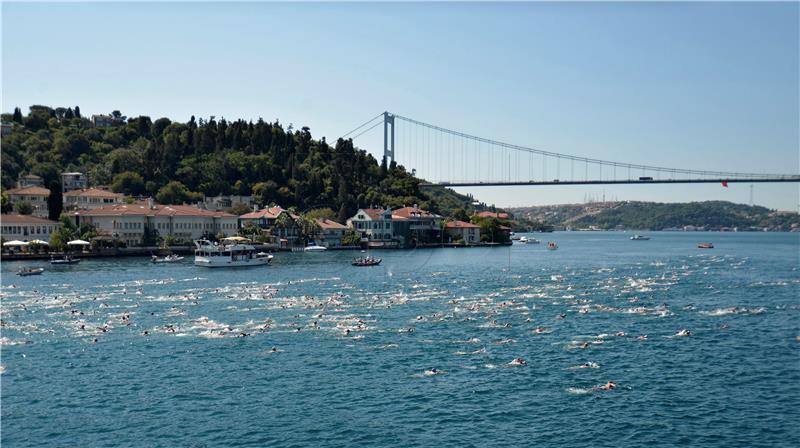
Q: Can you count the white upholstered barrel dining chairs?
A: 0